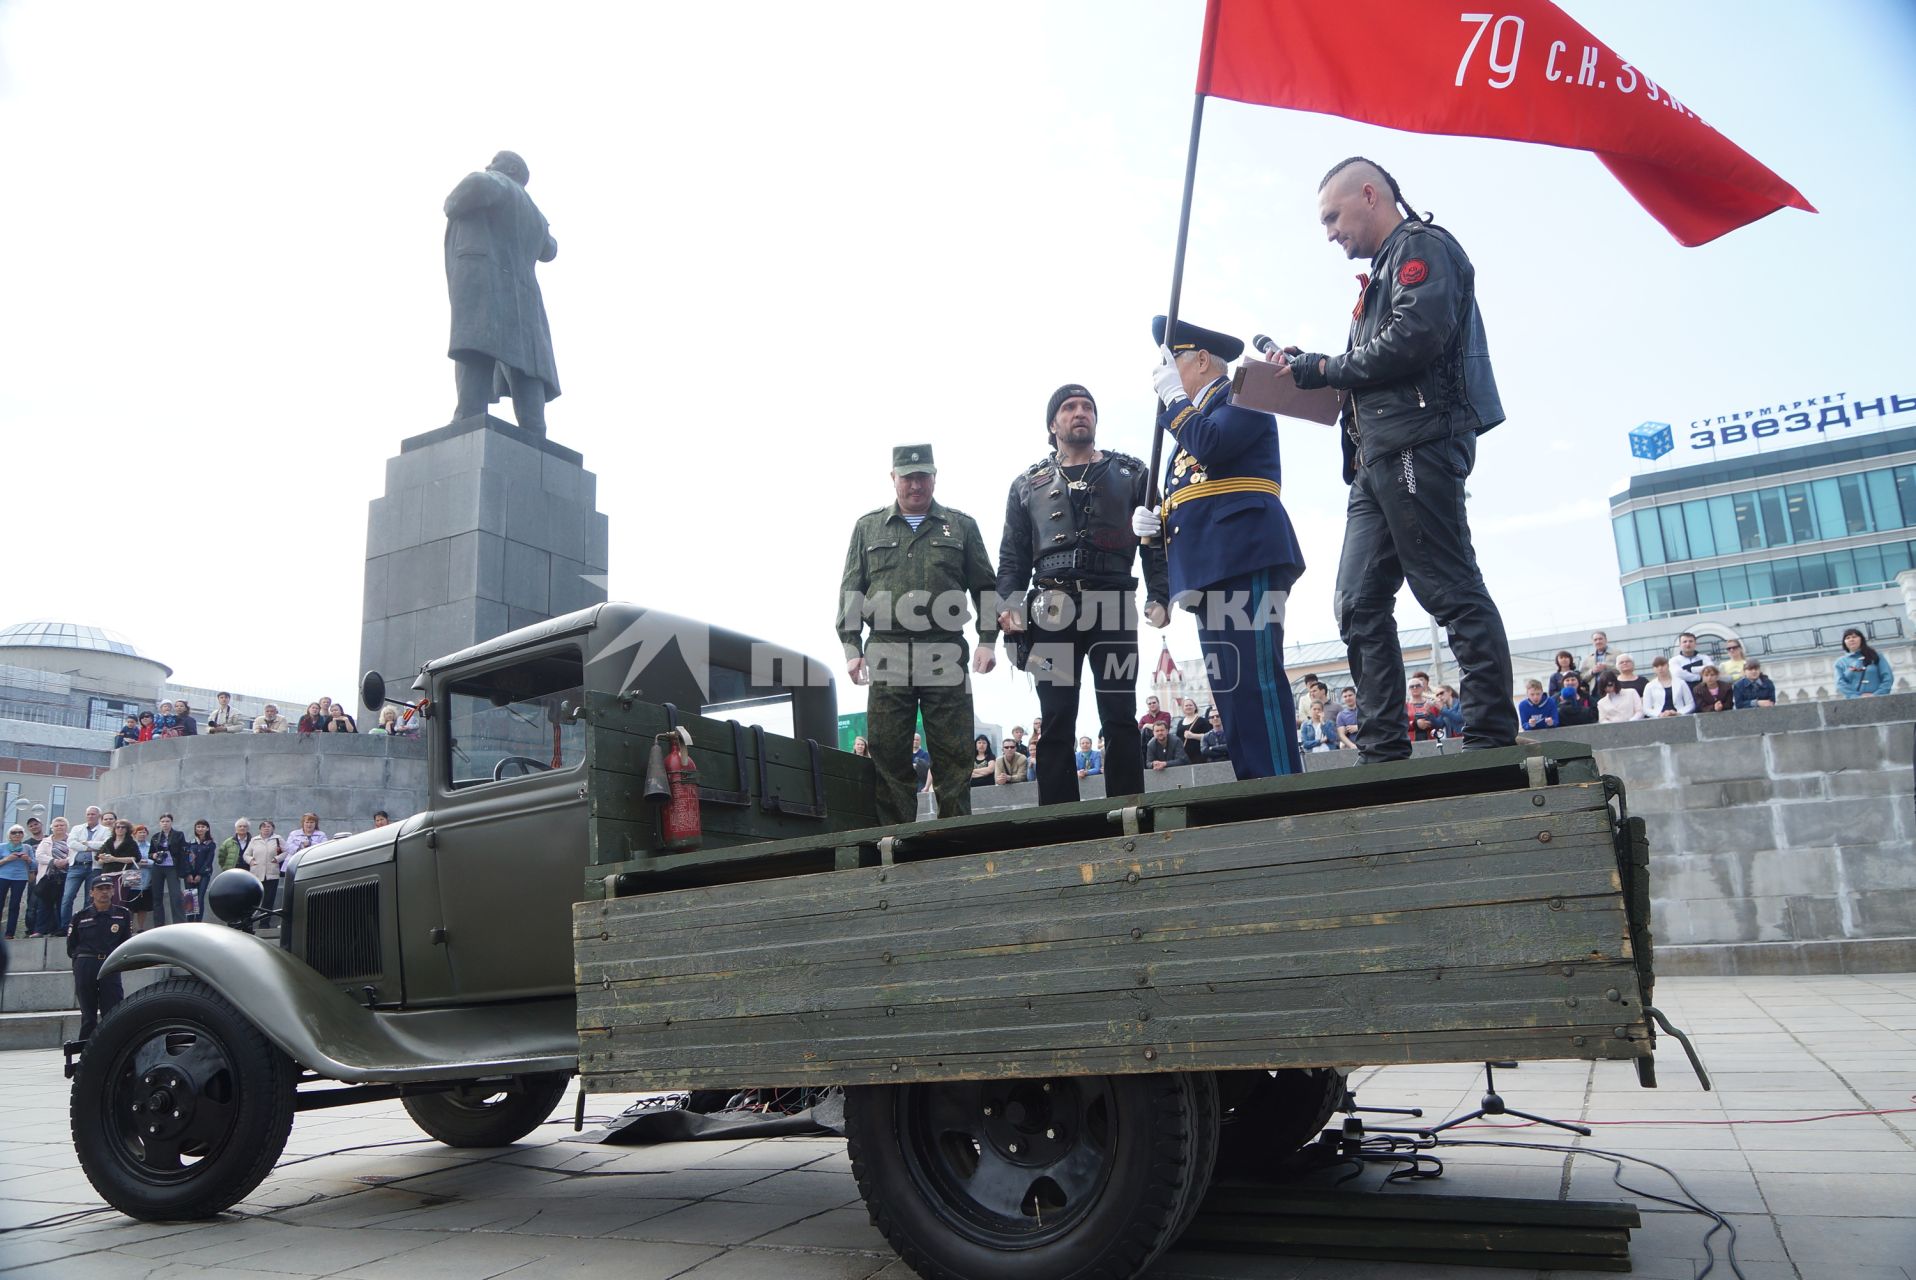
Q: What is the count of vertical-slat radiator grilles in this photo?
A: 1